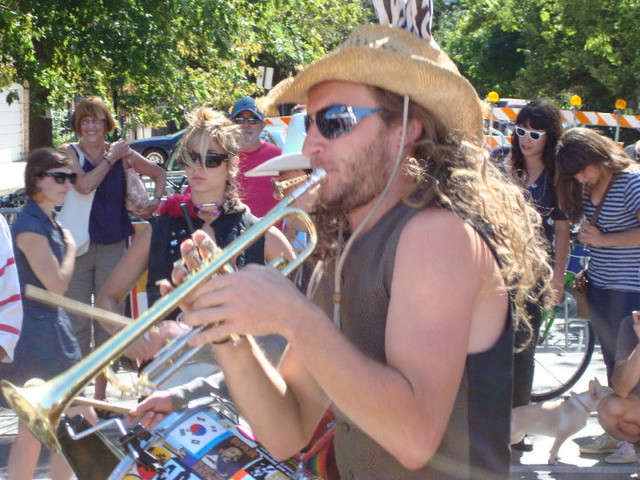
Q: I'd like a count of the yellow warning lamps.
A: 3